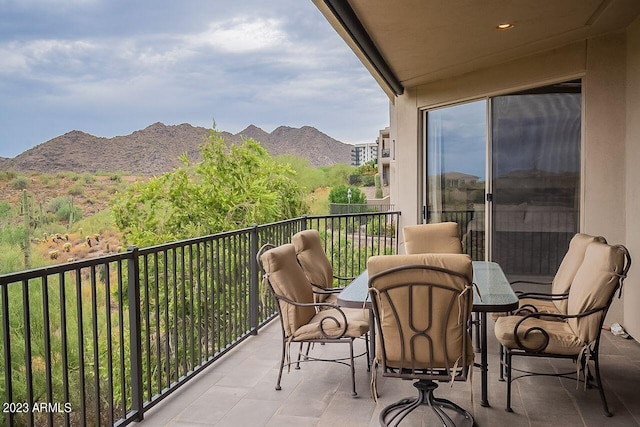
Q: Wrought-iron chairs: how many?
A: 6